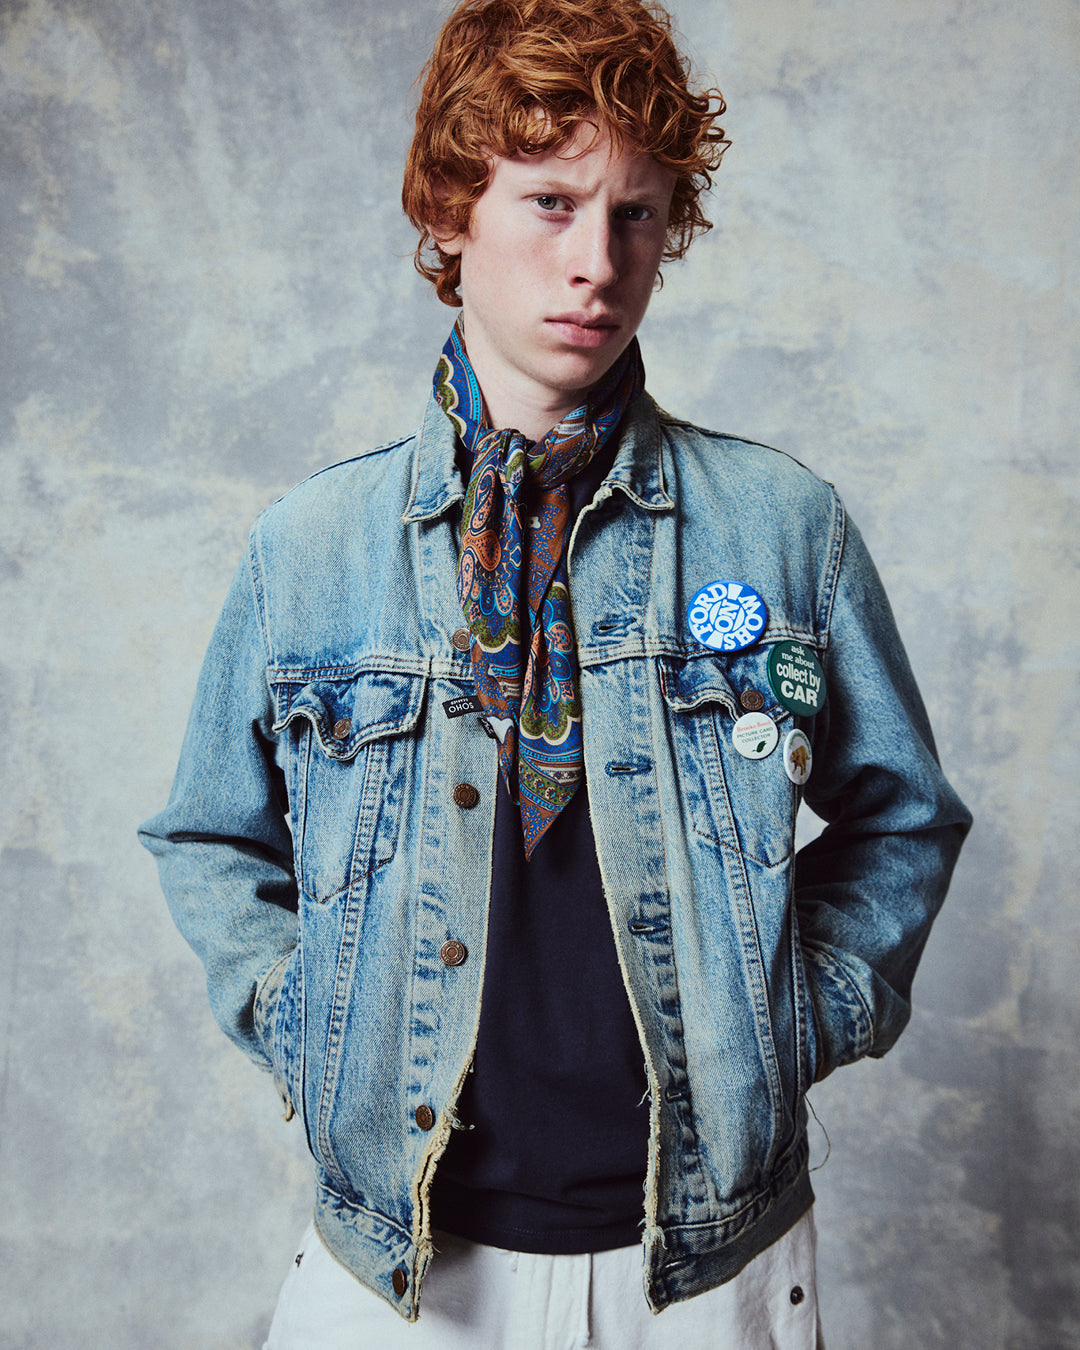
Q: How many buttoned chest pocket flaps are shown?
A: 2